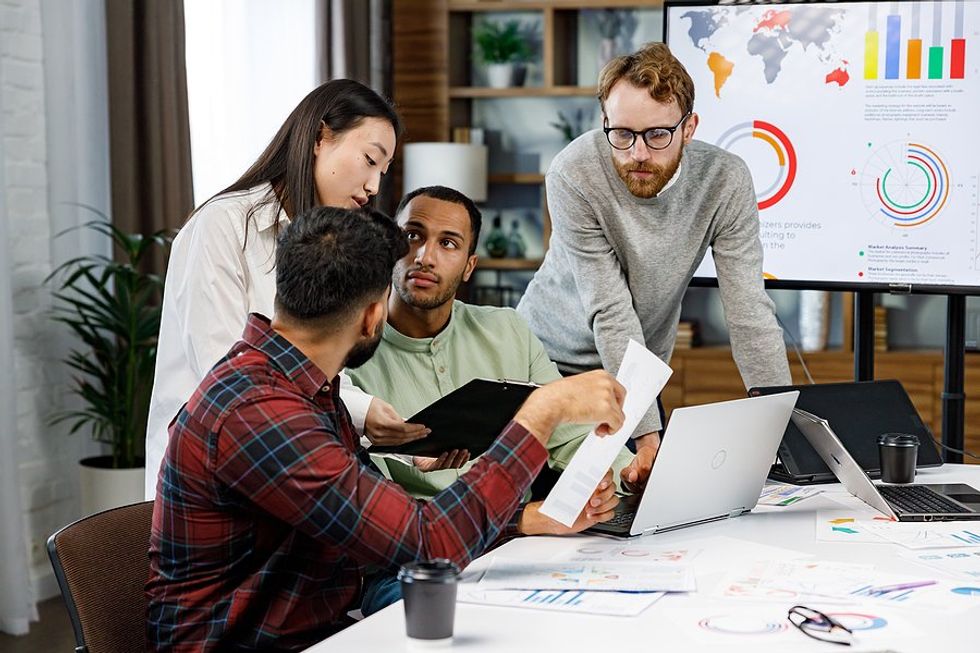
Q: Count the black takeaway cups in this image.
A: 2